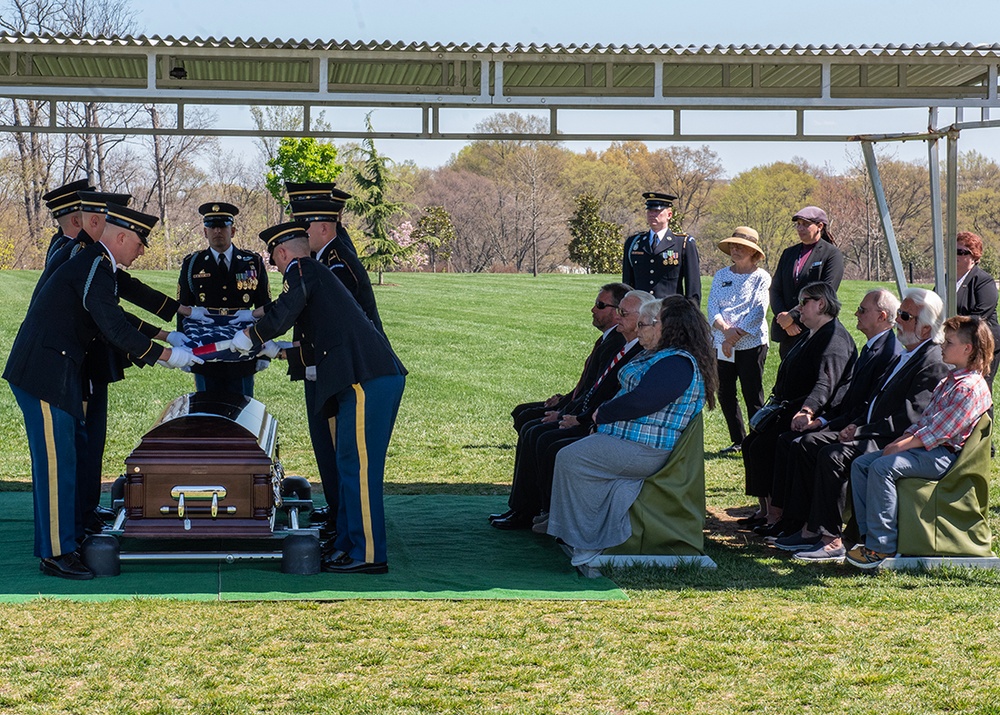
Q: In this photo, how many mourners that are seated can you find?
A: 8